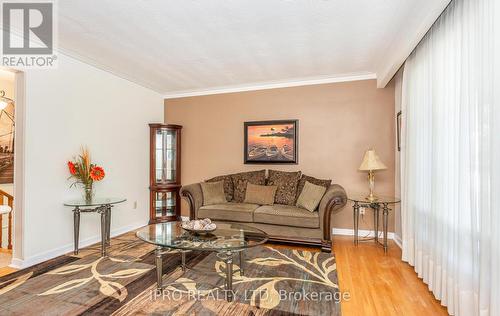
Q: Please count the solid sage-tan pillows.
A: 3